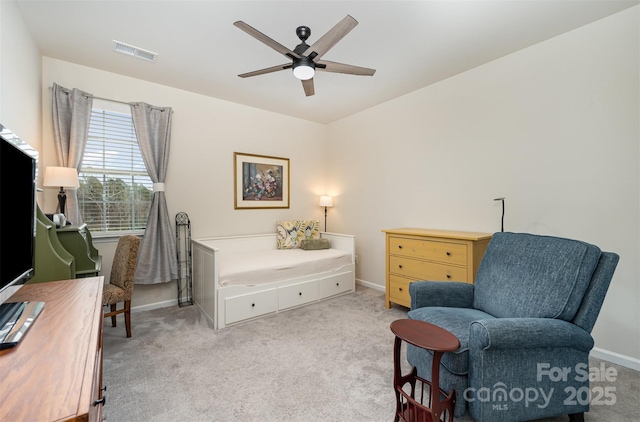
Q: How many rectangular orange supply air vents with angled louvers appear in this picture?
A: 0